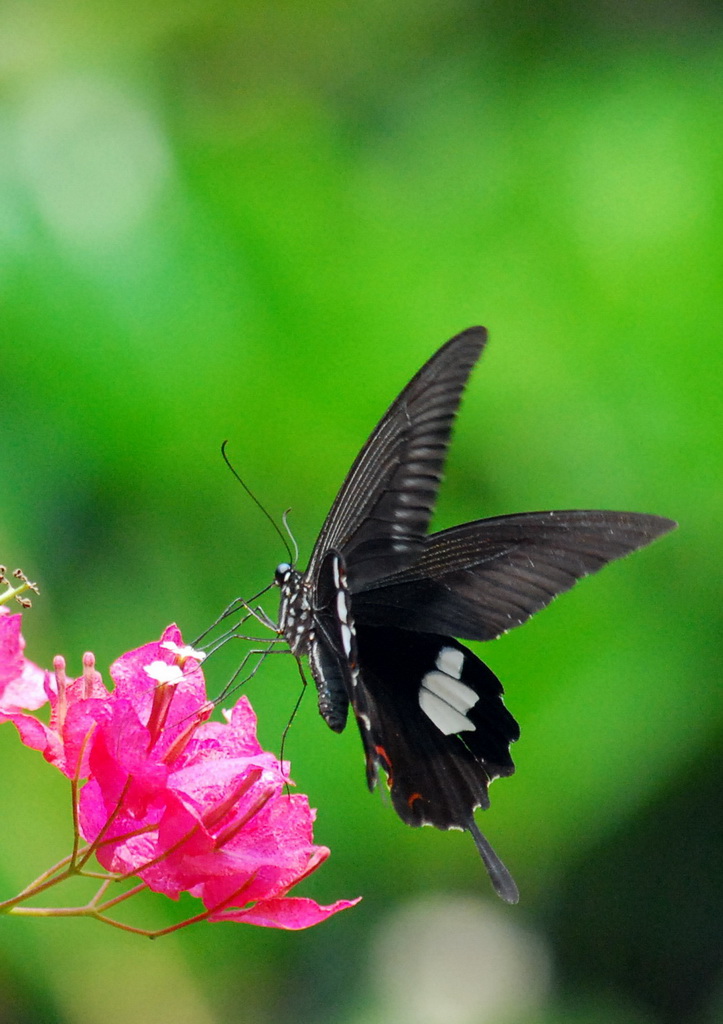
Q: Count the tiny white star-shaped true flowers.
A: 2